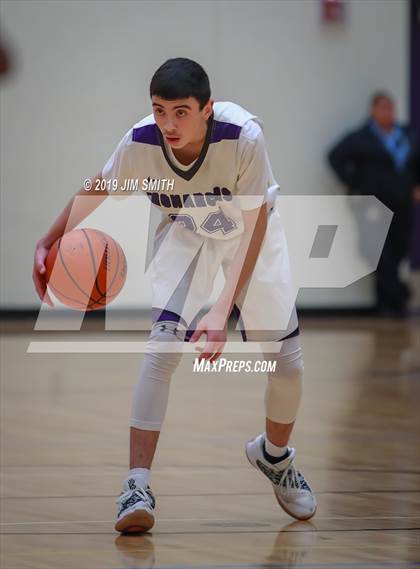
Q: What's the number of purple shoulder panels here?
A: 2